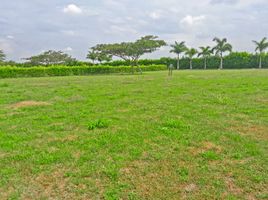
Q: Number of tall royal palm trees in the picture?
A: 5